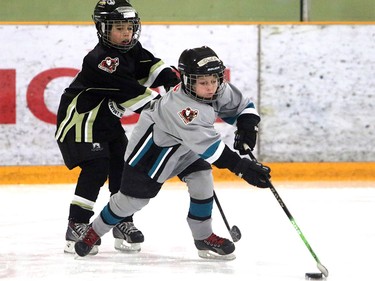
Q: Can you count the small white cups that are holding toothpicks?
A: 0